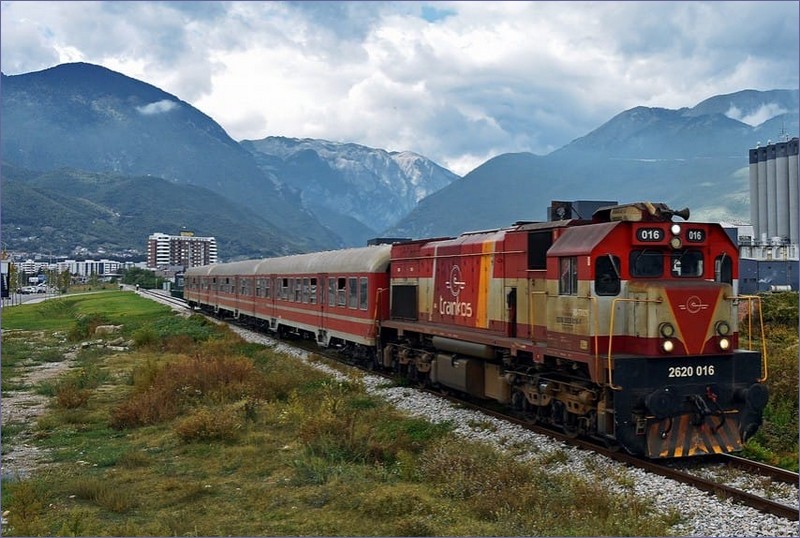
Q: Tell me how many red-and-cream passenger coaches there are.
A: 3